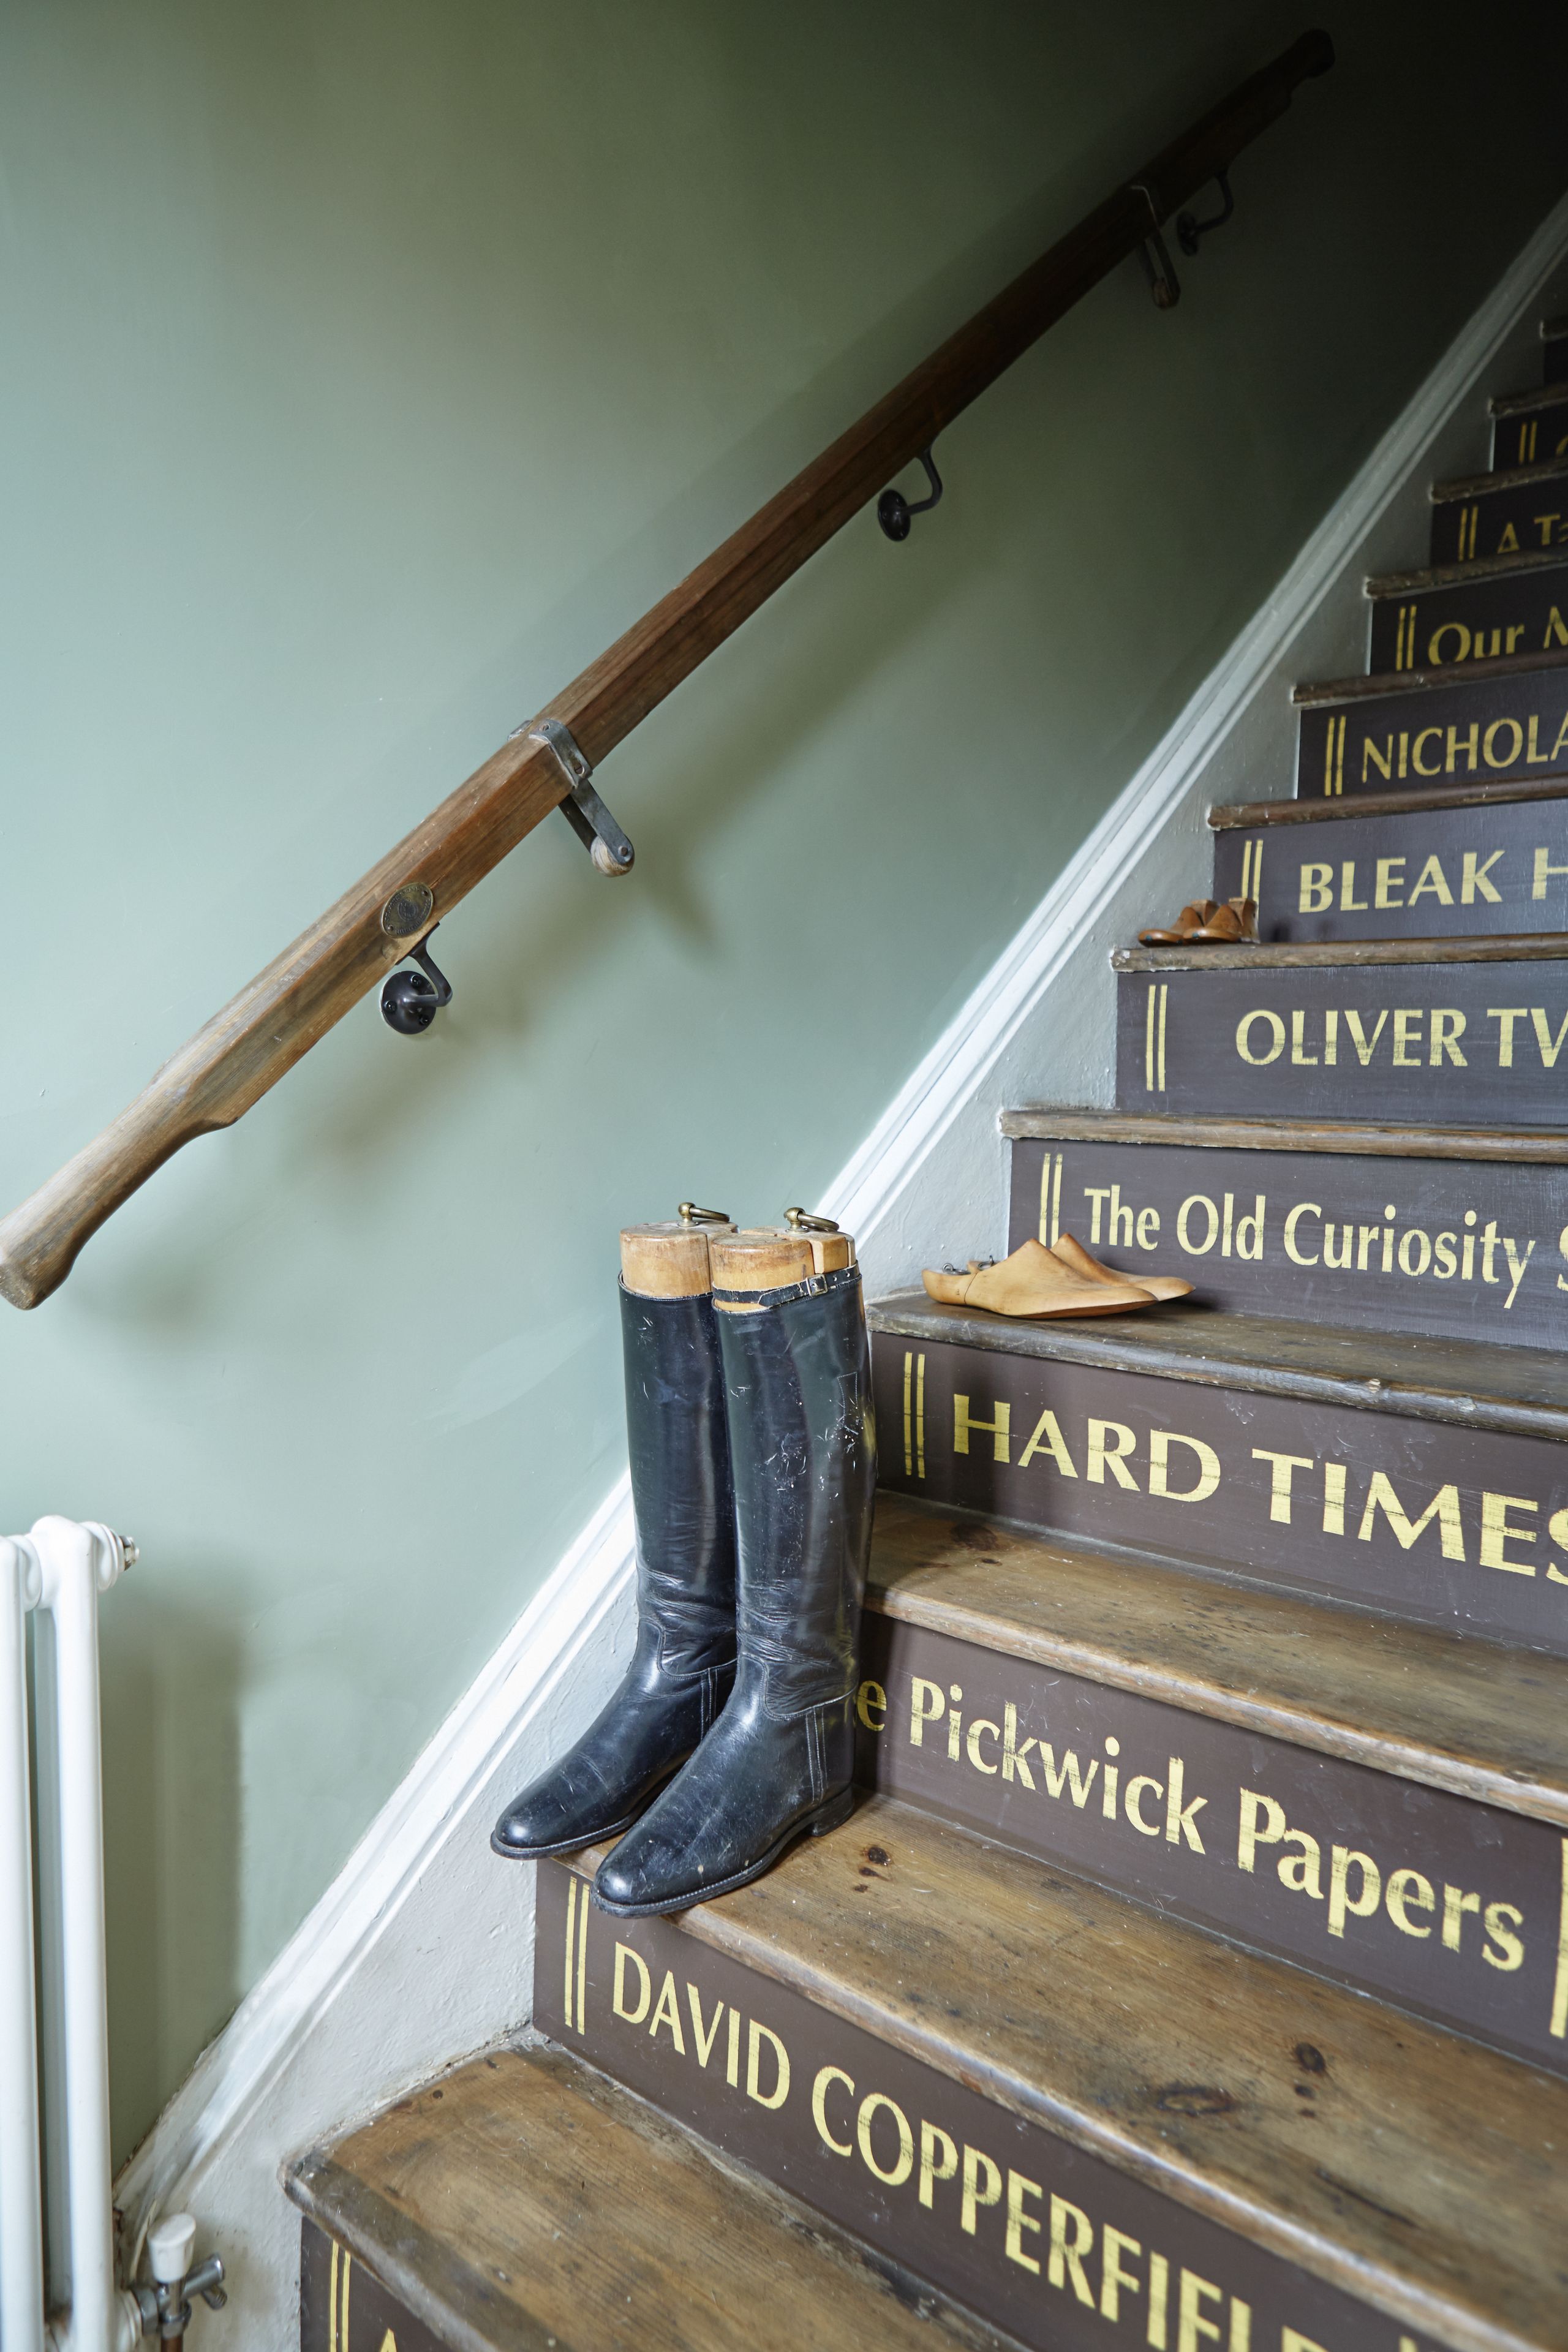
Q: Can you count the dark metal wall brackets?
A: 3